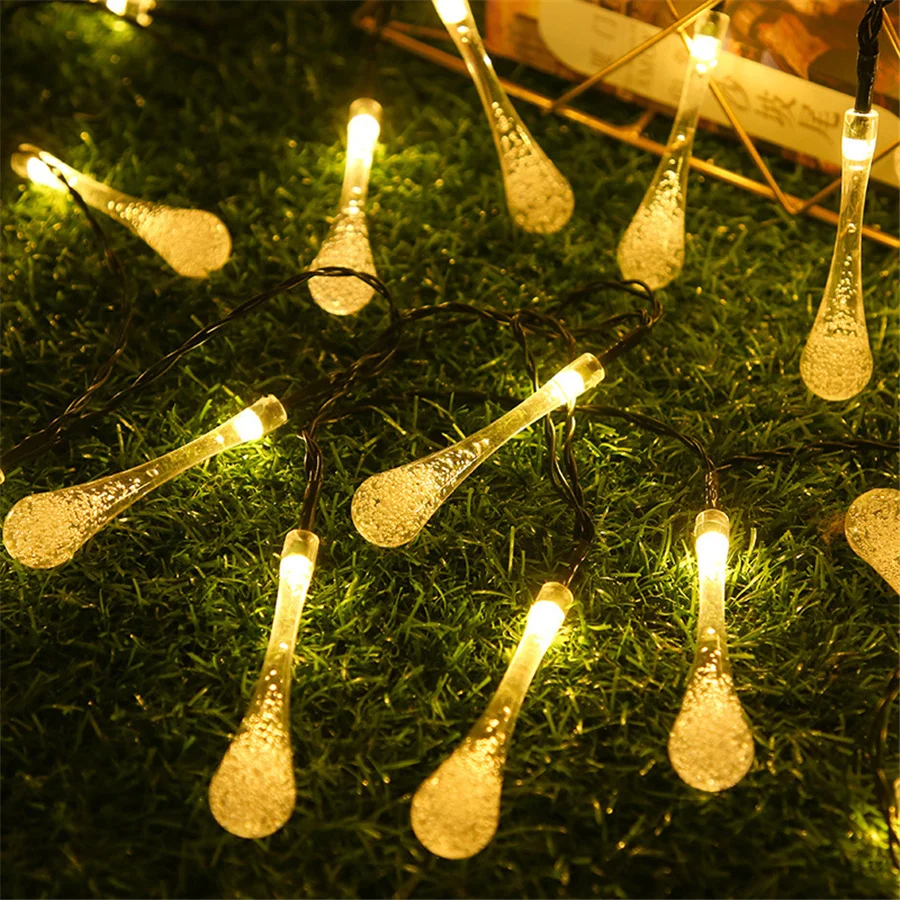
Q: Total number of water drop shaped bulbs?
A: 11